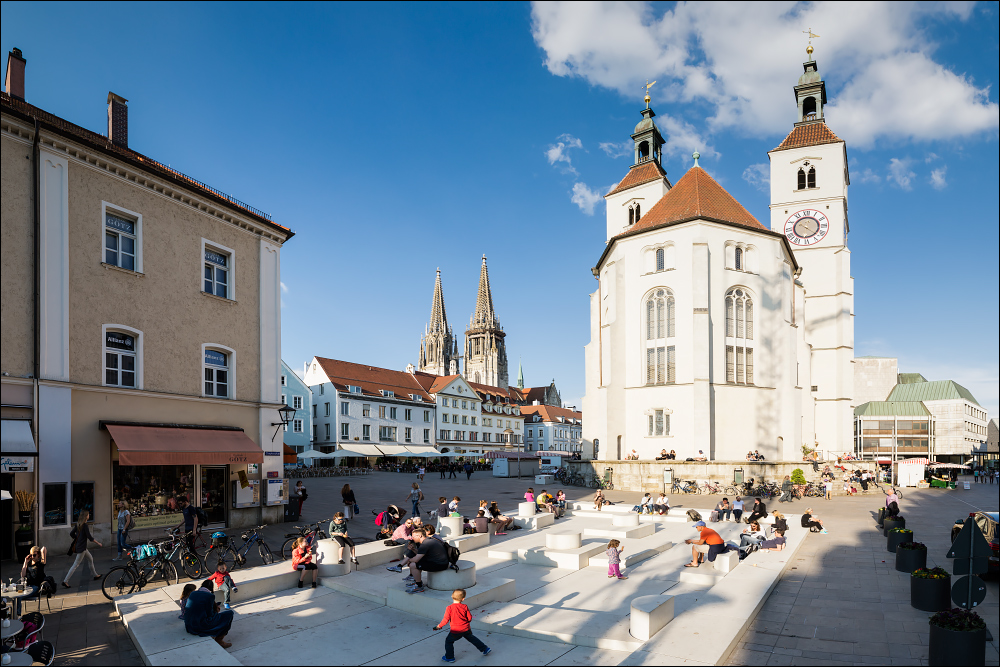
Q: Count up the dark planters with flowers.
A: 6